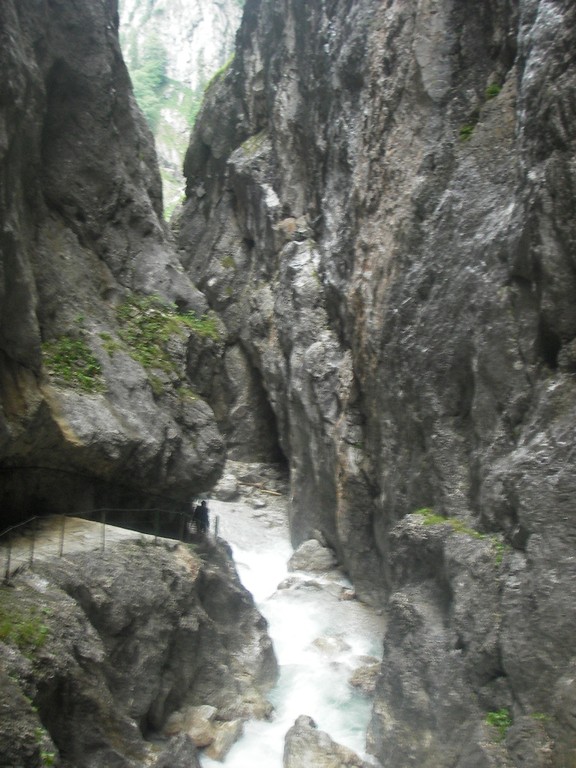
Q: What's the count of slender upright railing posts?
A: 7